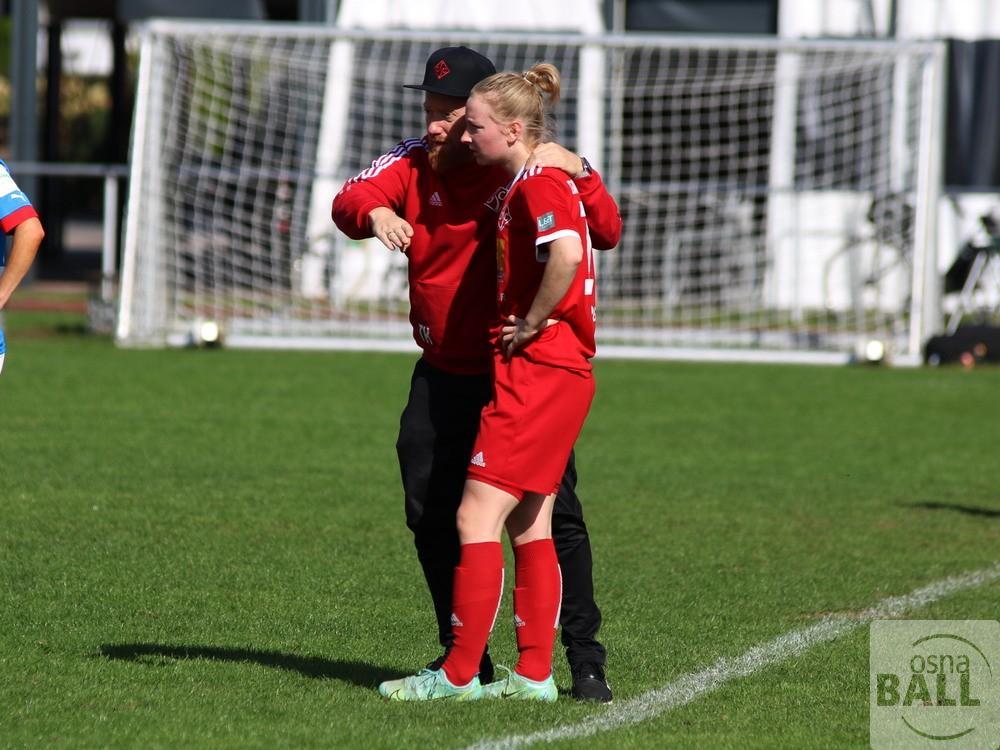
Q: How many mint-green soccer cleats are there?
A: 2